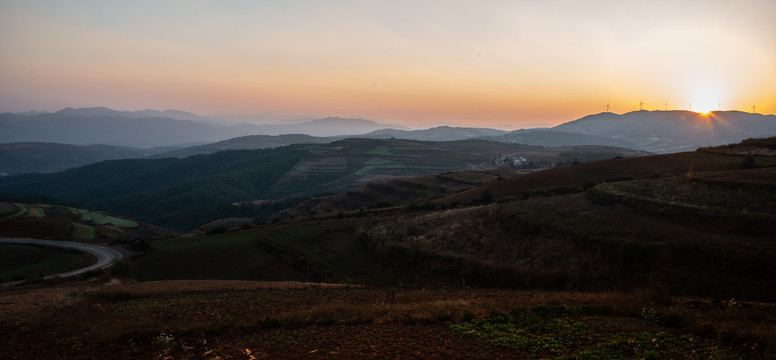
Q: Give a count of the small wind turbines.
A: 6